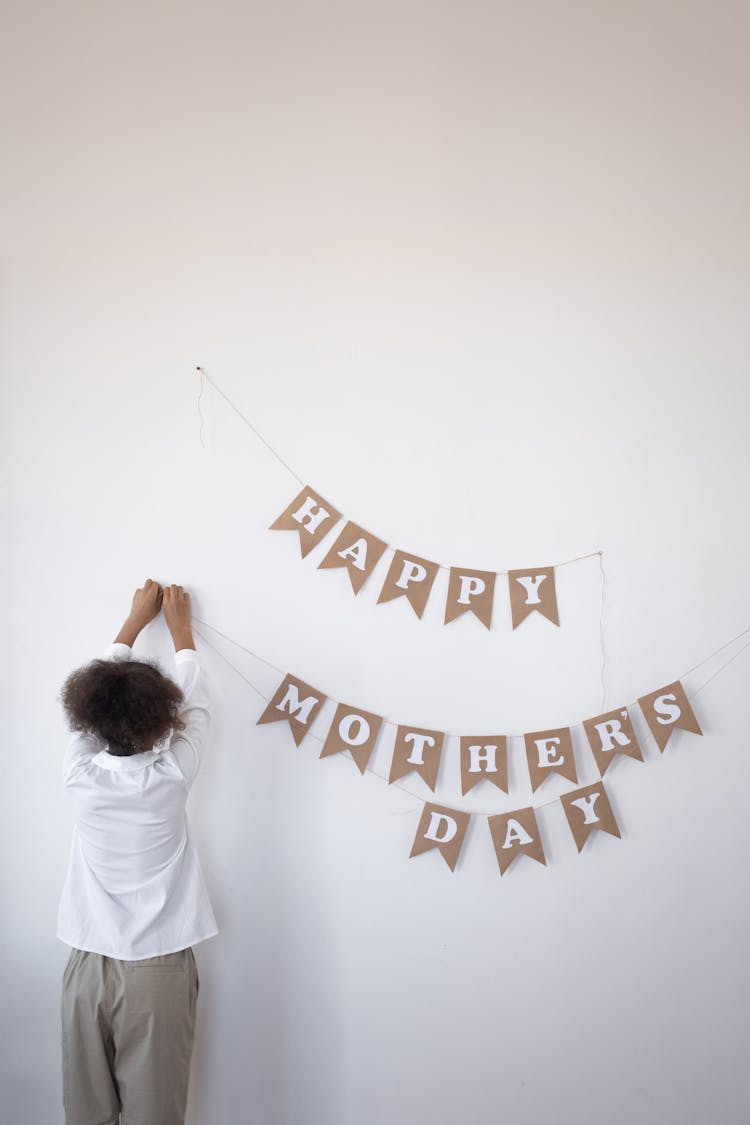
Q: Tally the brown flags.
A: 15